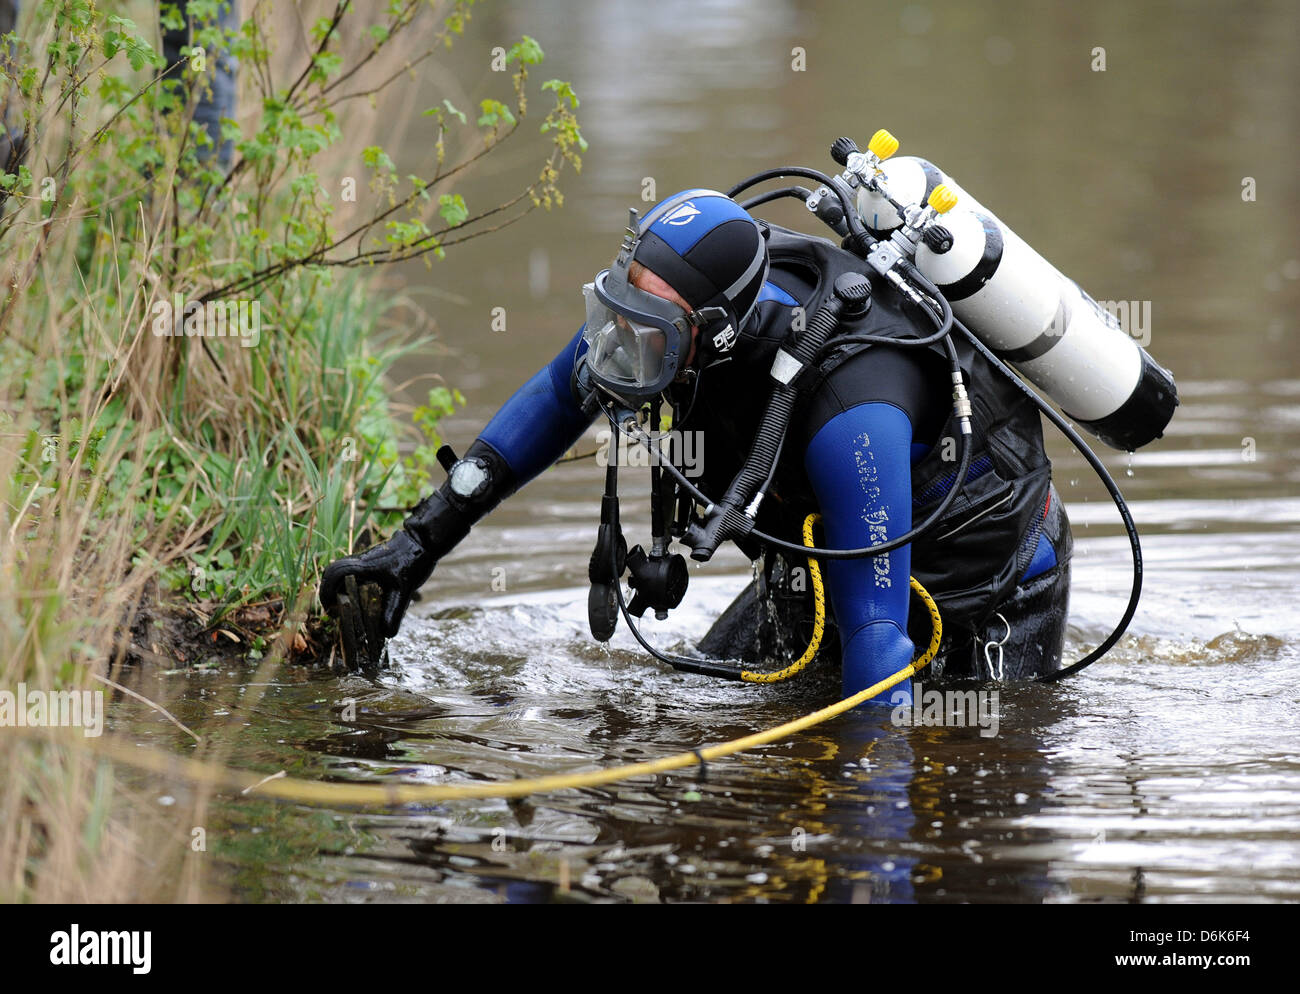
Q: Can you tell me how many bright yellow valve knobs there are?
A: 2